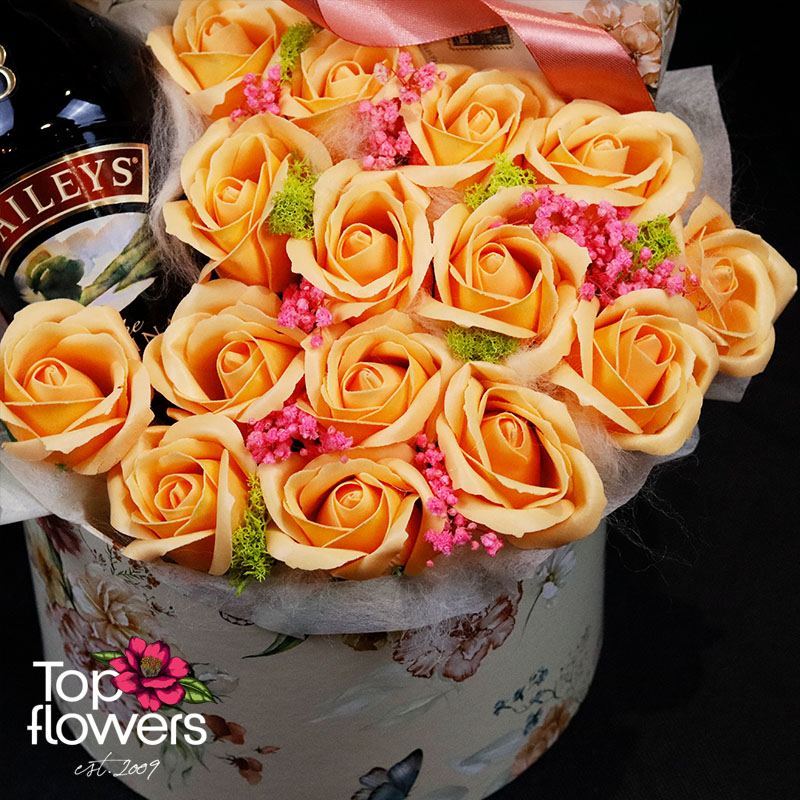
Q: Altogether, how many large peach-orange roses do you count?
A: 15